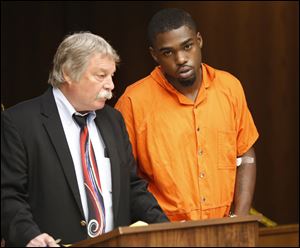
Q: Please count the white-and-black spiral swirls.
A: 1